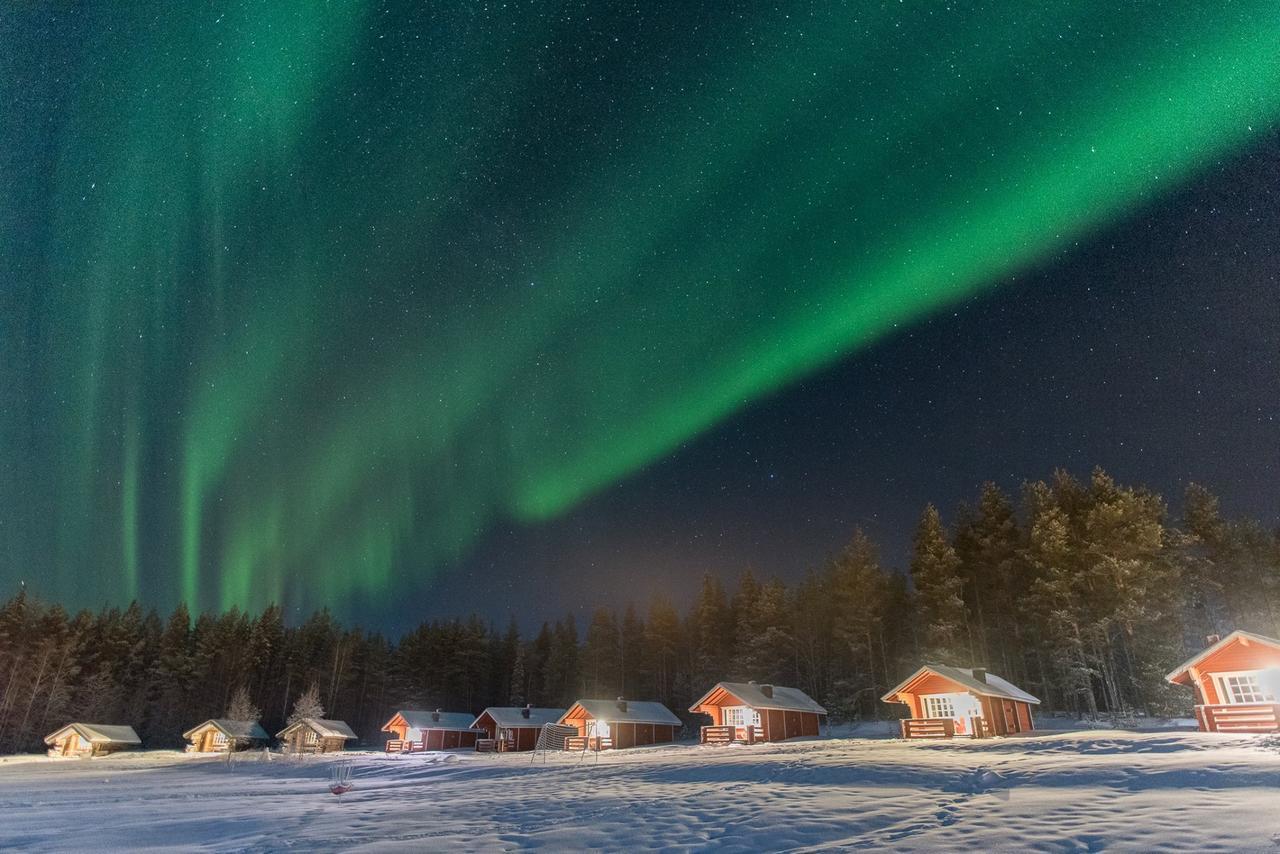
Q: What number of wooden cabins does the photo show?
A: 9